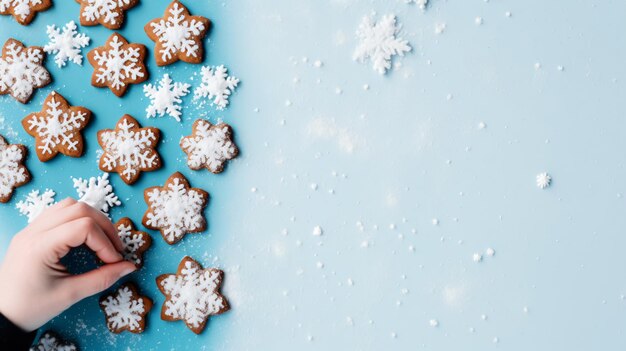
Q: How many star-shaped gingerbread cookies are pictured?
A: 14